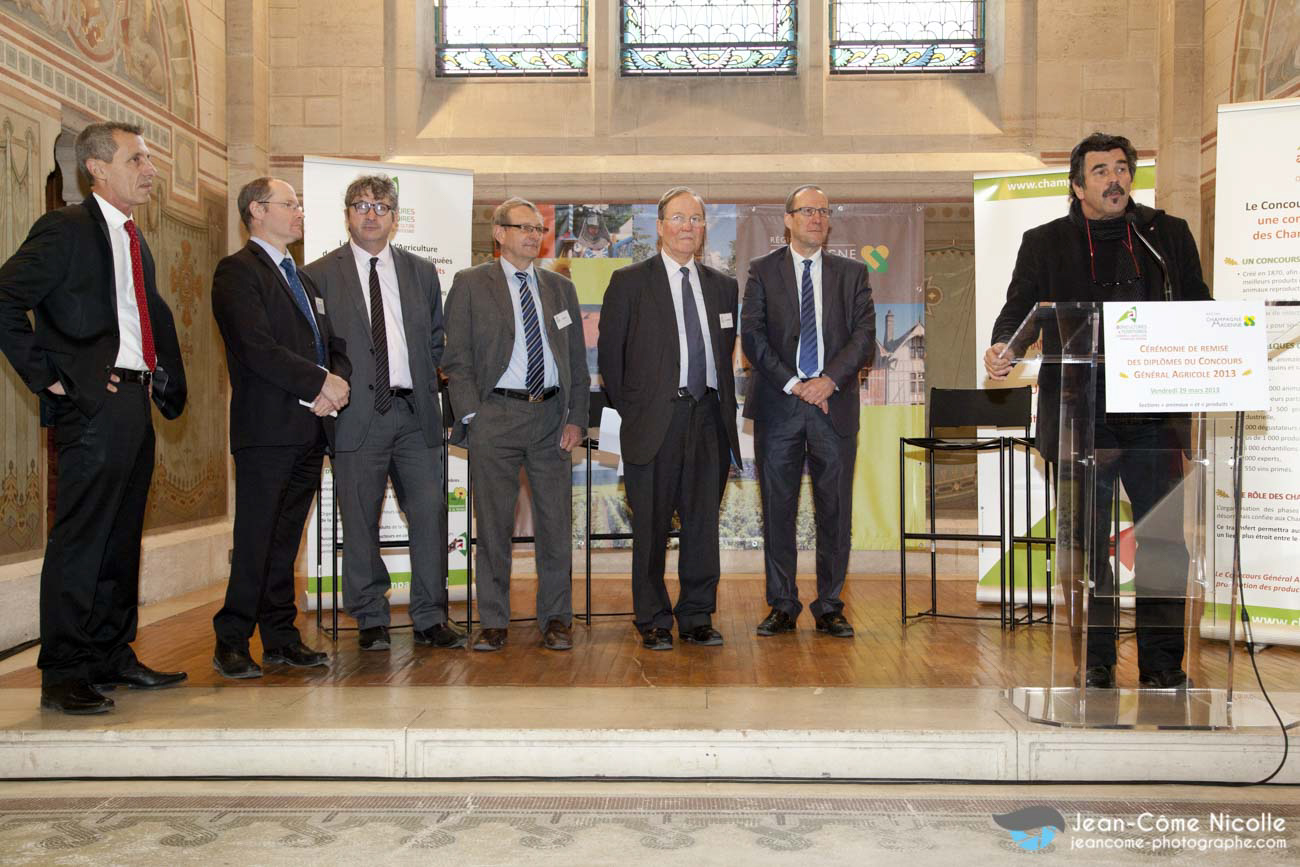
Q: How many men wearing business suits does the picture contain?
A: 6